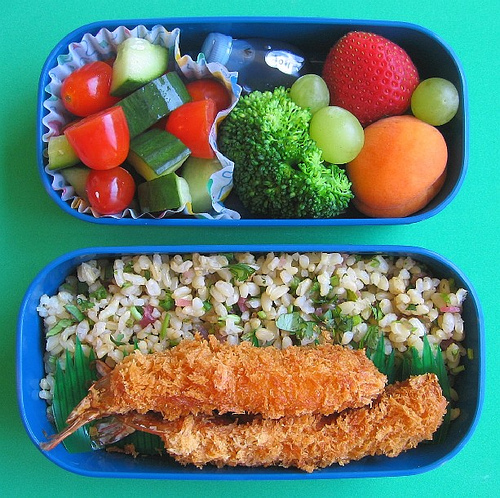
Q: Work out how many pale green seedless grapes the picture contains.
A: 3